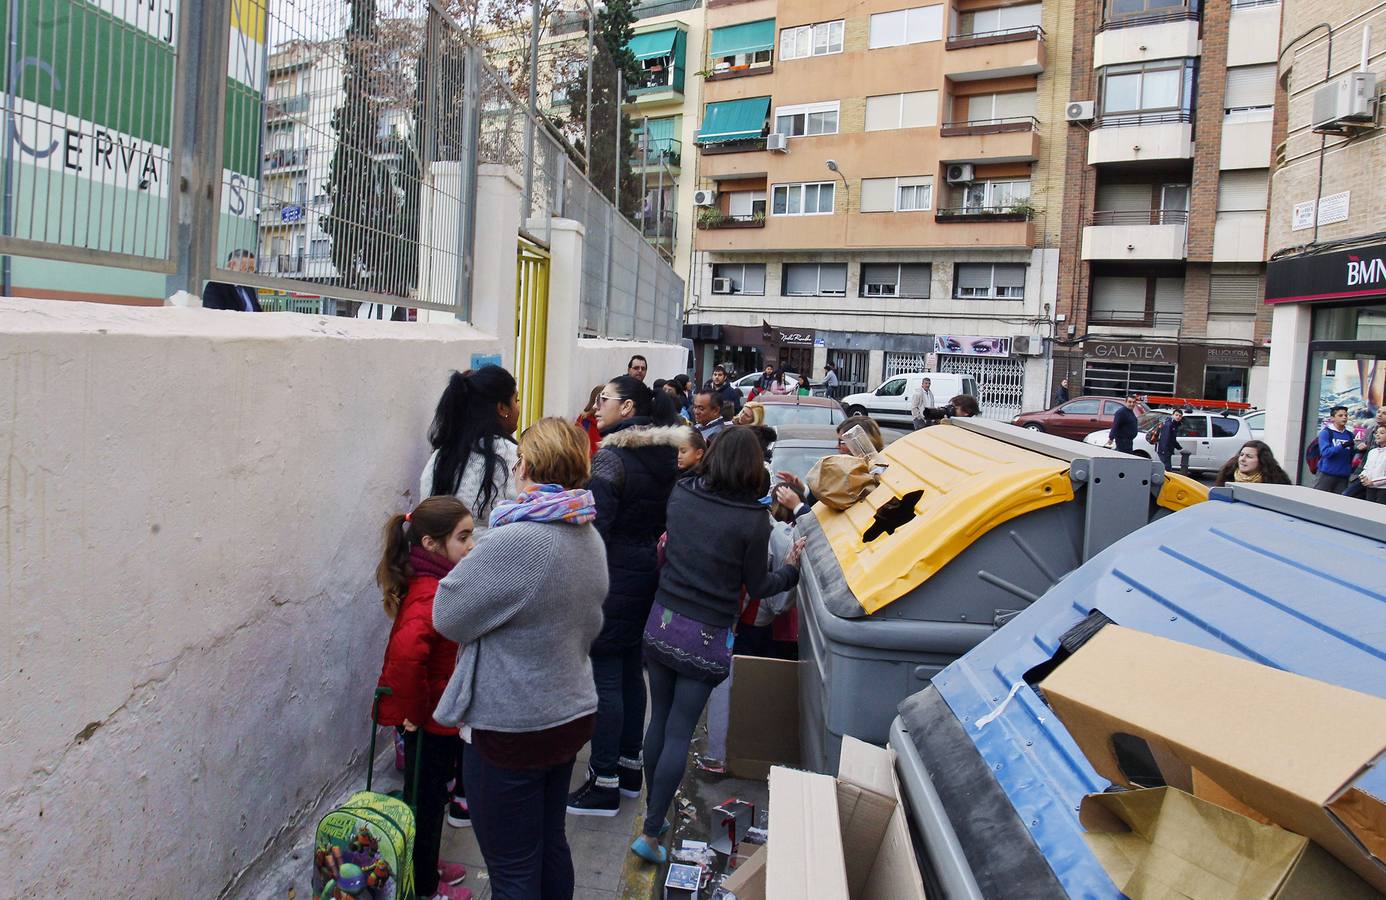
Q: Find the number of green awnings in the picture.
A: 3